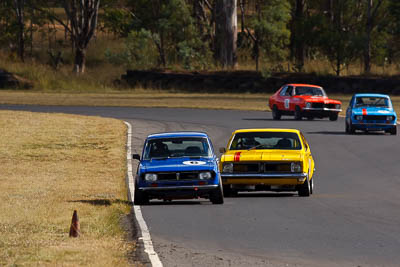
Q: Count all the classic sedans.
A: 4